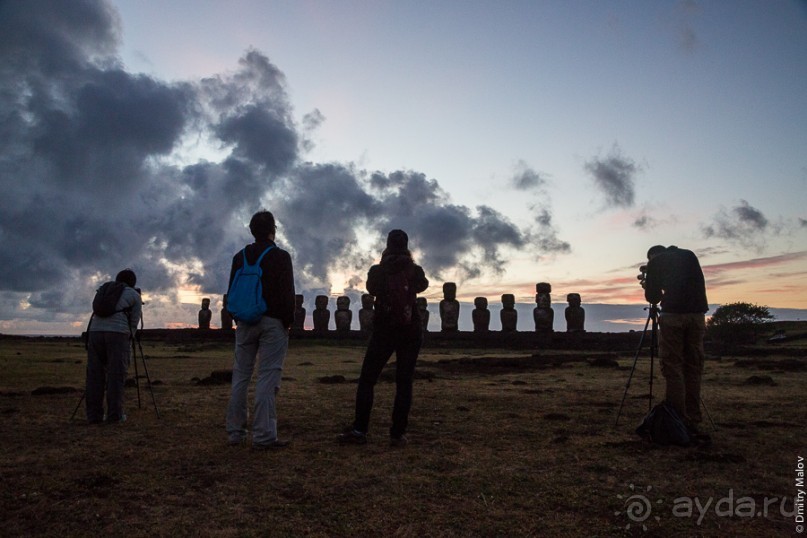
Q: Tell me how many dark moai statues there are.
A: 12